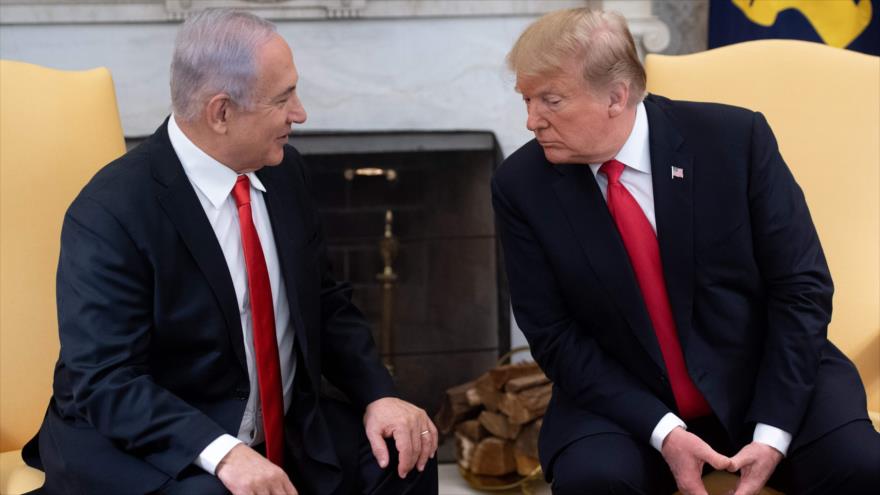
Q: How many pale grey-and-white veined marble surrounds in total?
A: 1